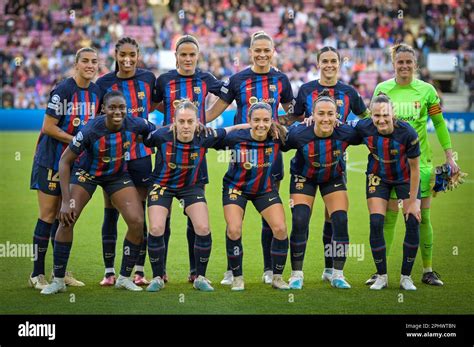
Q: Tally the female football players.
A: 11